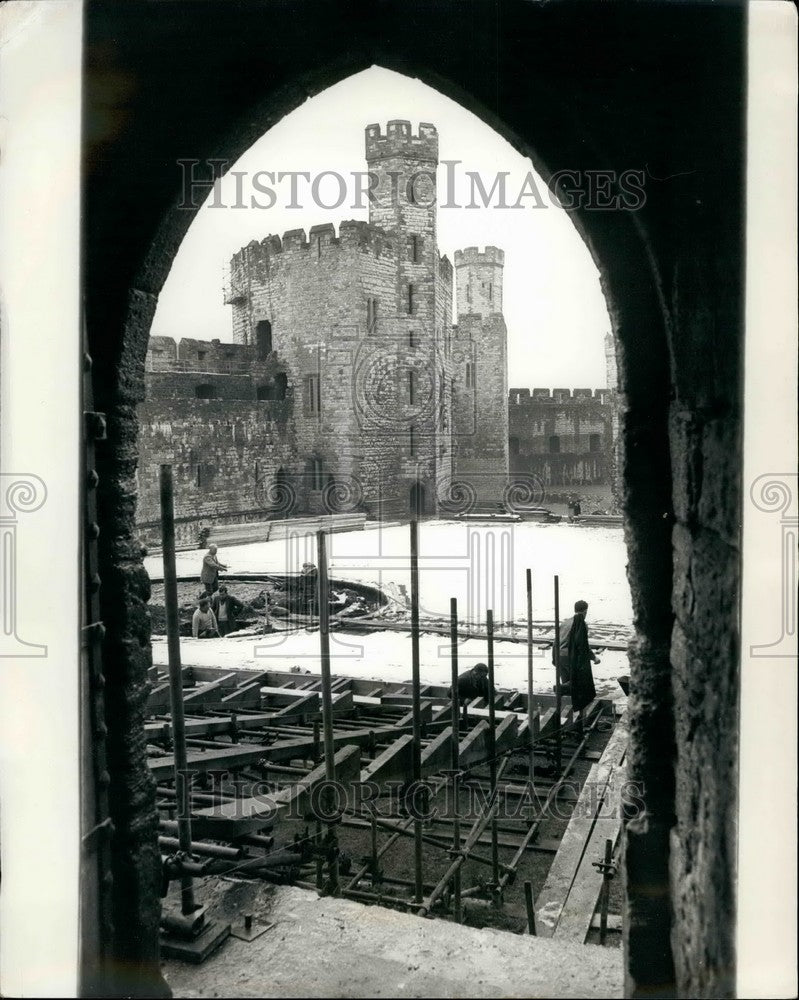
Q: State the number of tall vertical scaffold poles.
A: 7